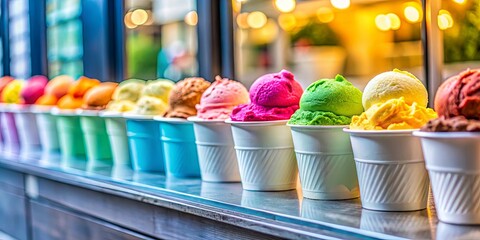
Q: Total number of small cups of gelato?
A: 14